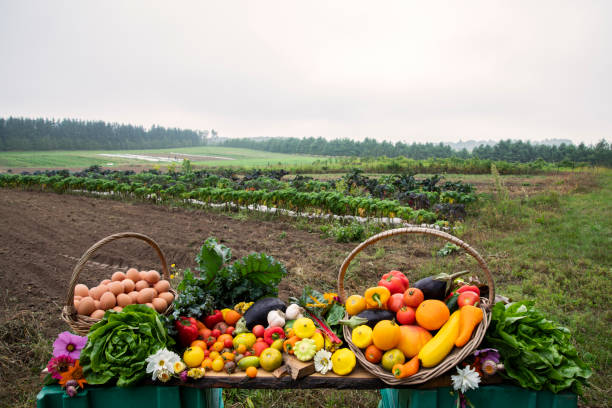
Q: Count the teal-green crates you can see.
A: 2